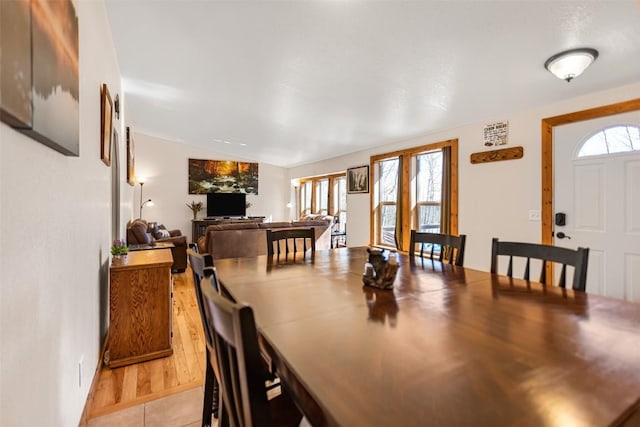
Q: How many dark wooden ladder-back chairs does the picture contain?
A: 5